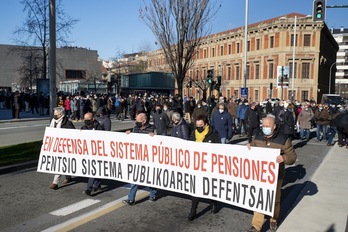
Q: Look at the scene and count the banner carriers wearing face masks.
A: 5